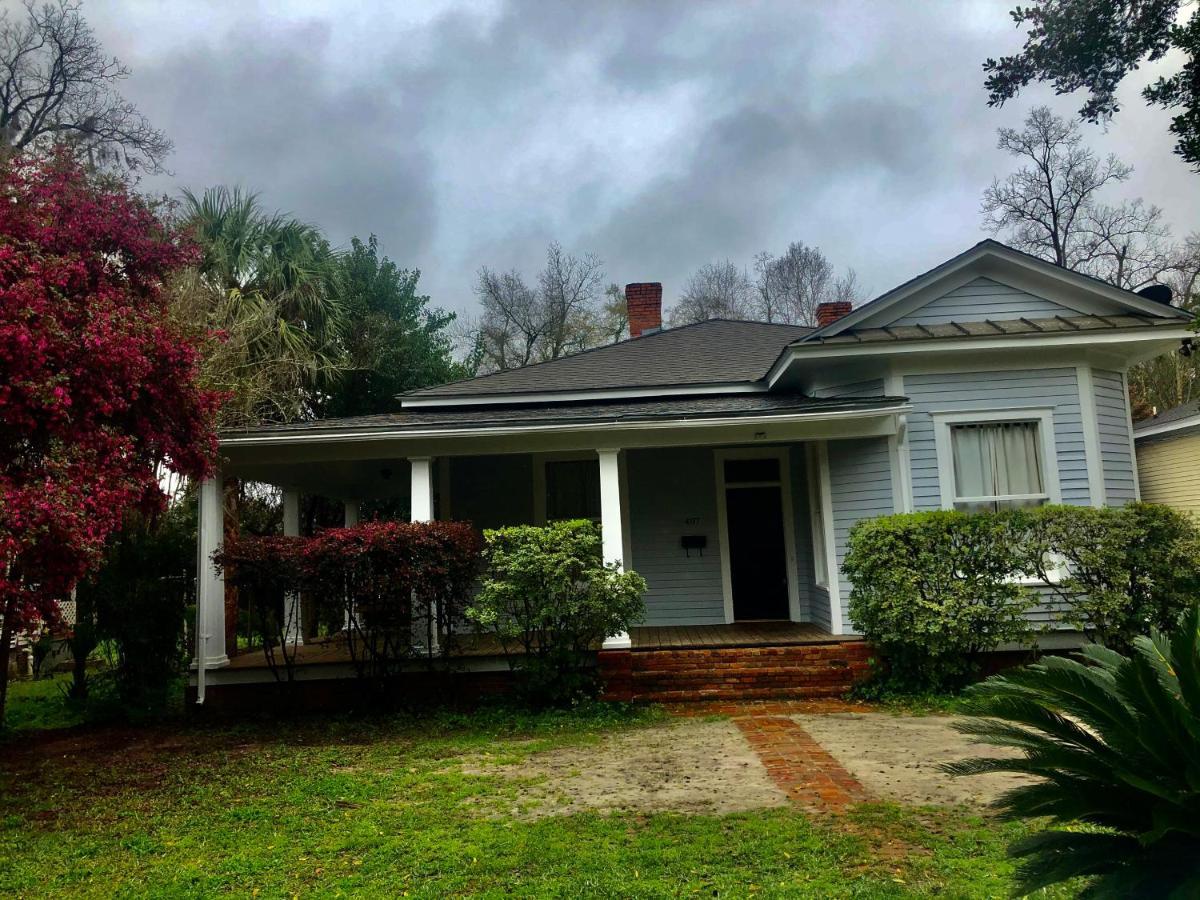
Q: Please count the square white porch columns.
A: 5